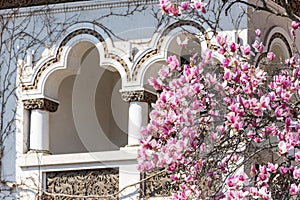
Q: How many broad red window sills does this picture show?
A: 0